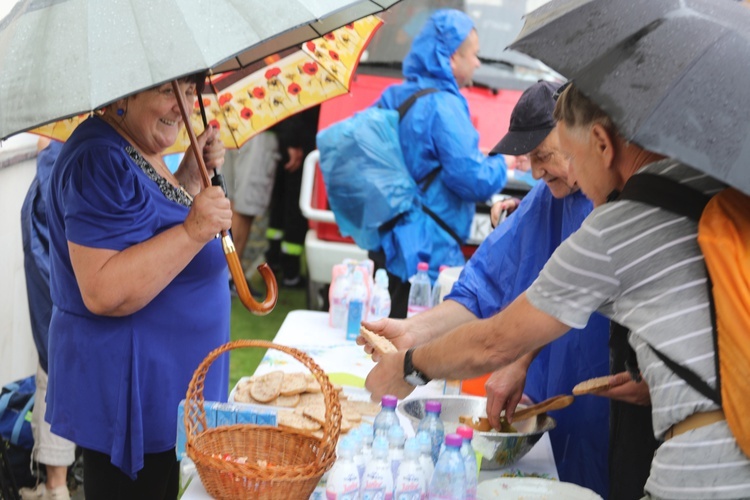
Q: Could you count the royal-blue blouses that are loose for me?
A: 1